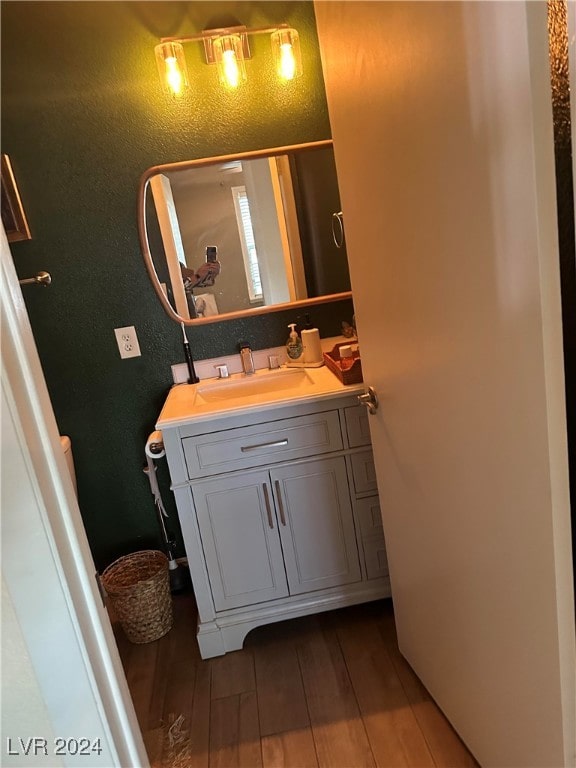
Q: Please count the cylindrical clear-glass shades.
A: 3